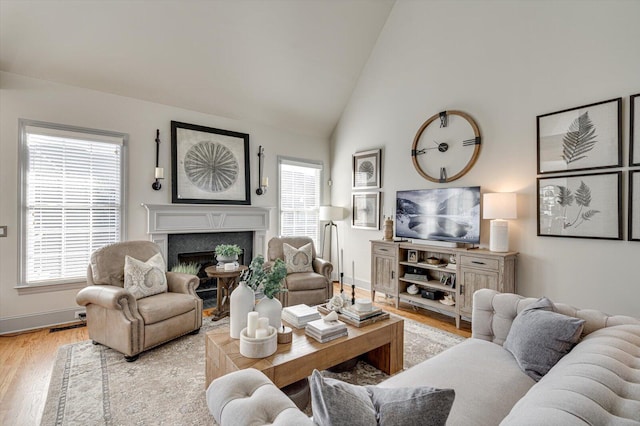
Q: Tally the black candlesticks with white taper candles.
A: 2